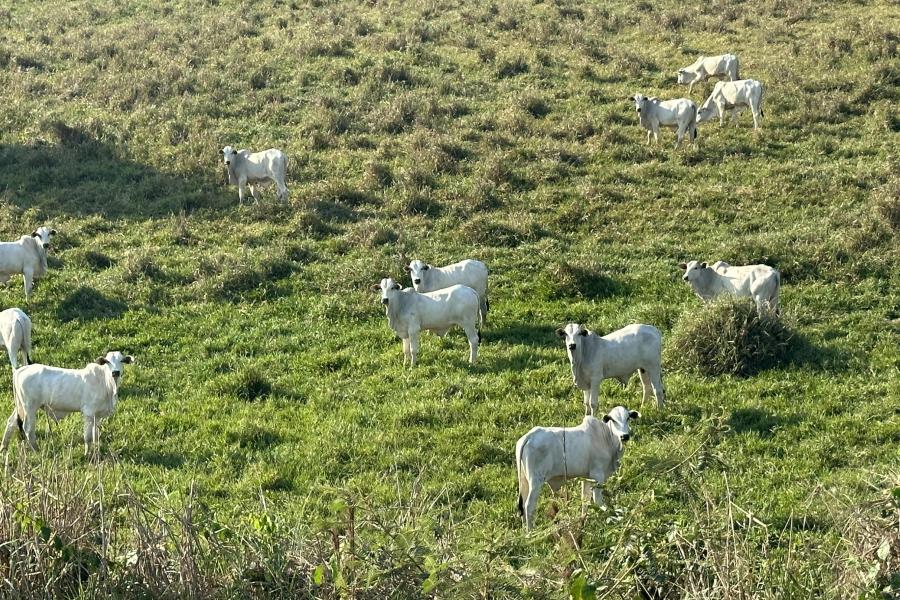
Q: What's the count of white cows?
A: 12